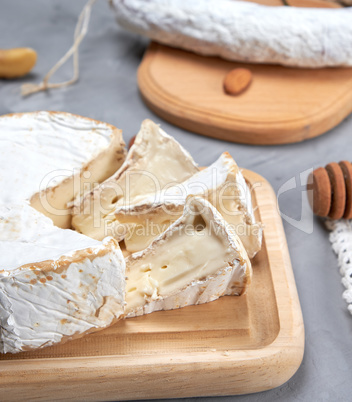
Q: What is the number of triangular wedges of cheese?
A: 3